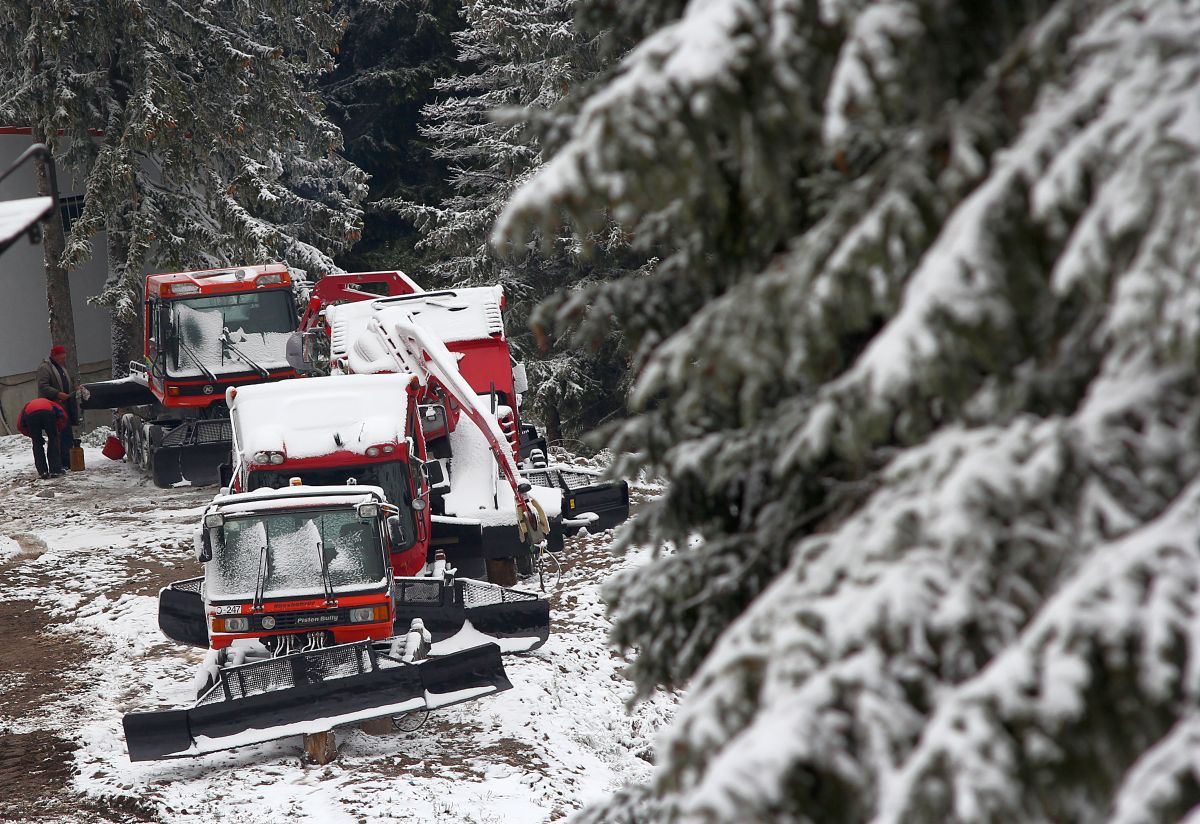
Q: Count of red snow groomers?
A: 4